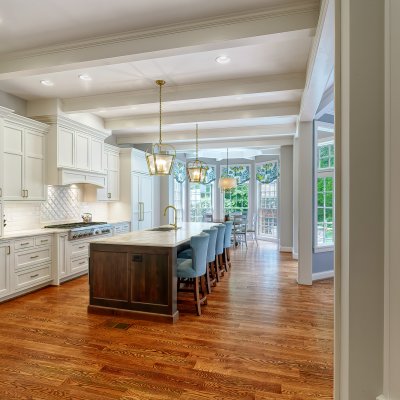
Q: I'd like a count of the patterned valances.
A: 4